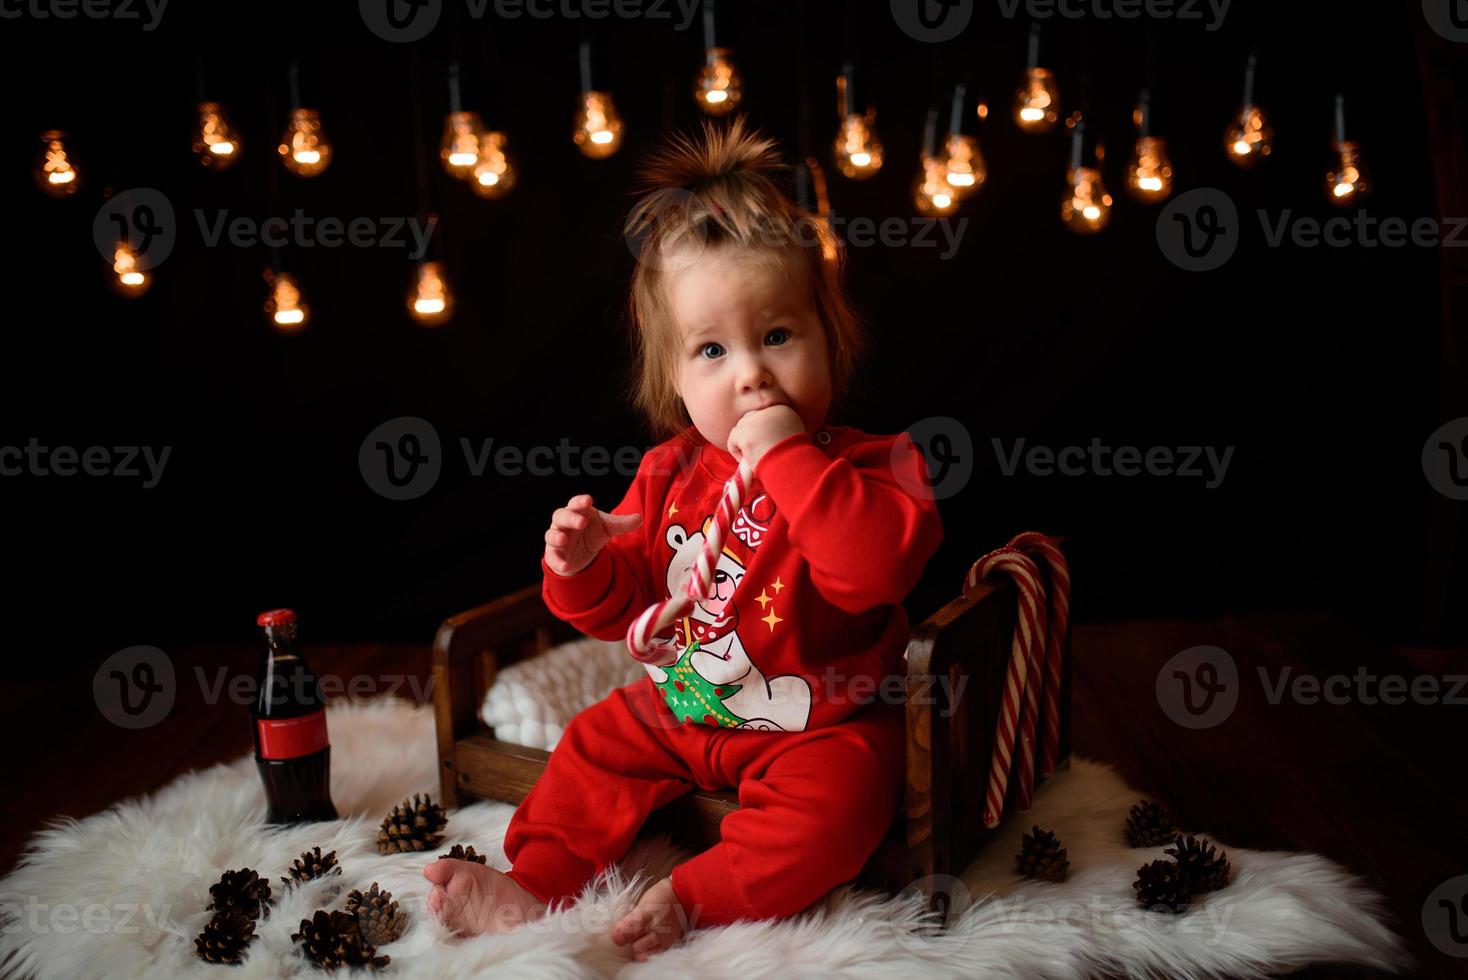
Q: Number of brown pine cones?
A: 11